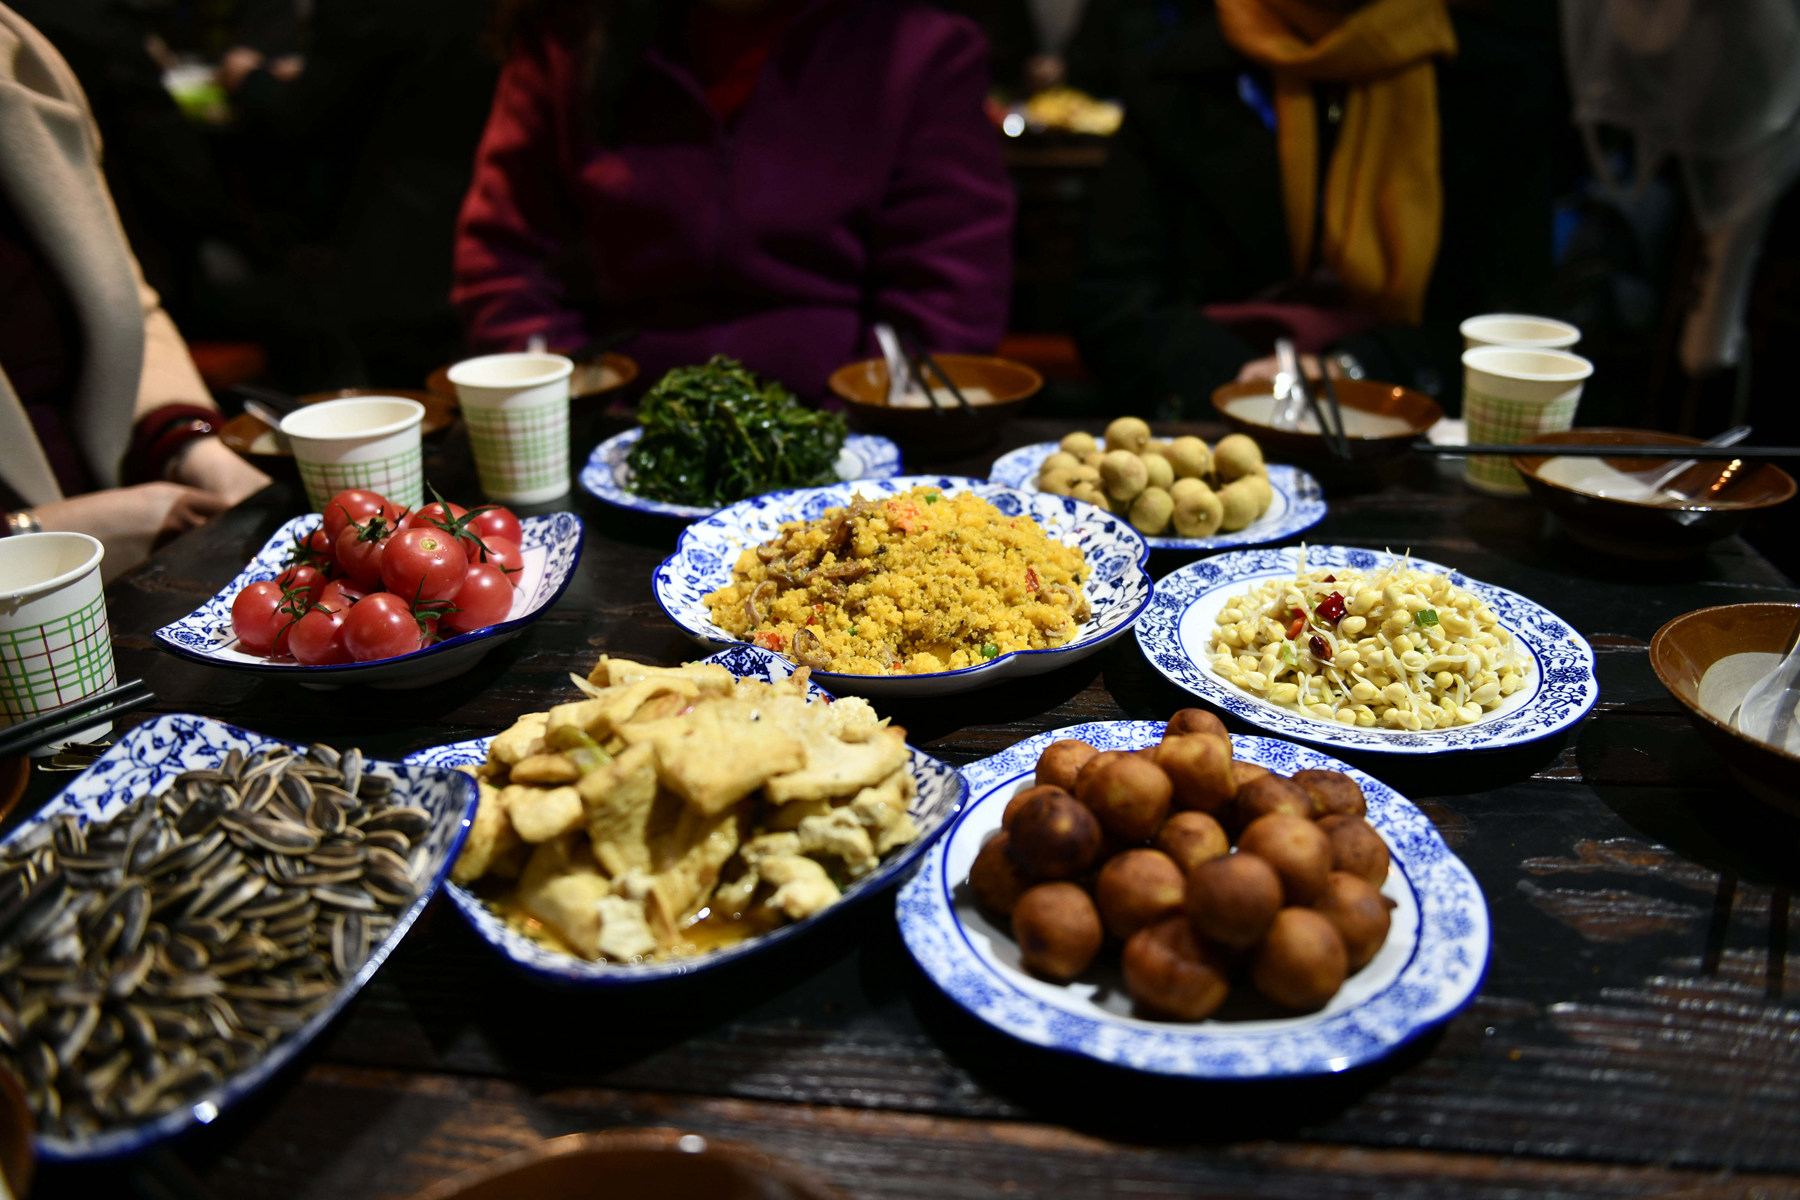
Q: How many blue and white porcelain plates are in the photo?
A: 8